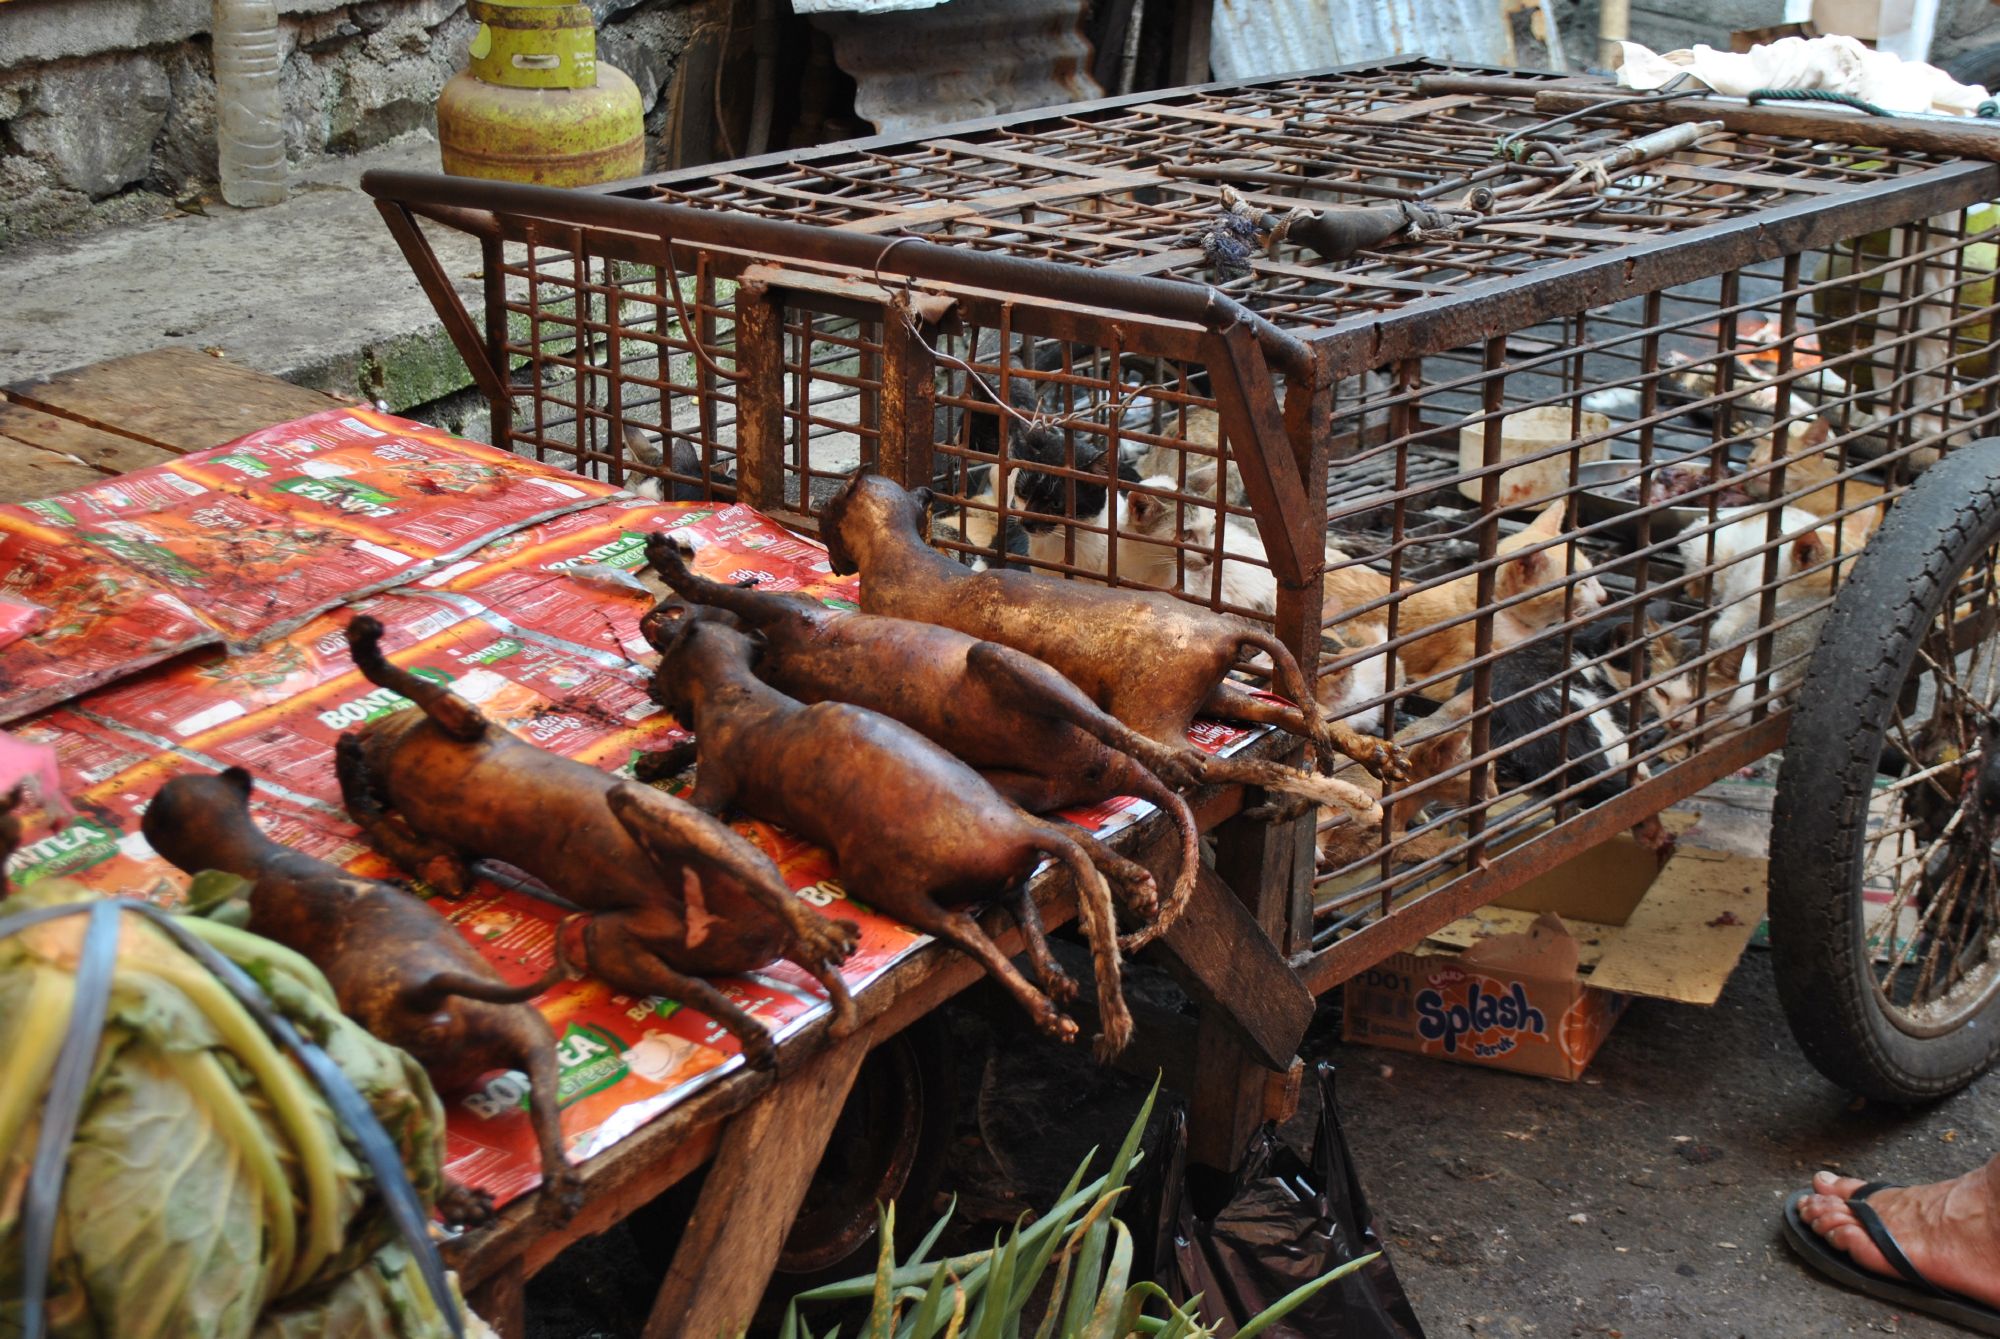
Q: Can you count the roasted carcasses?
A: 5